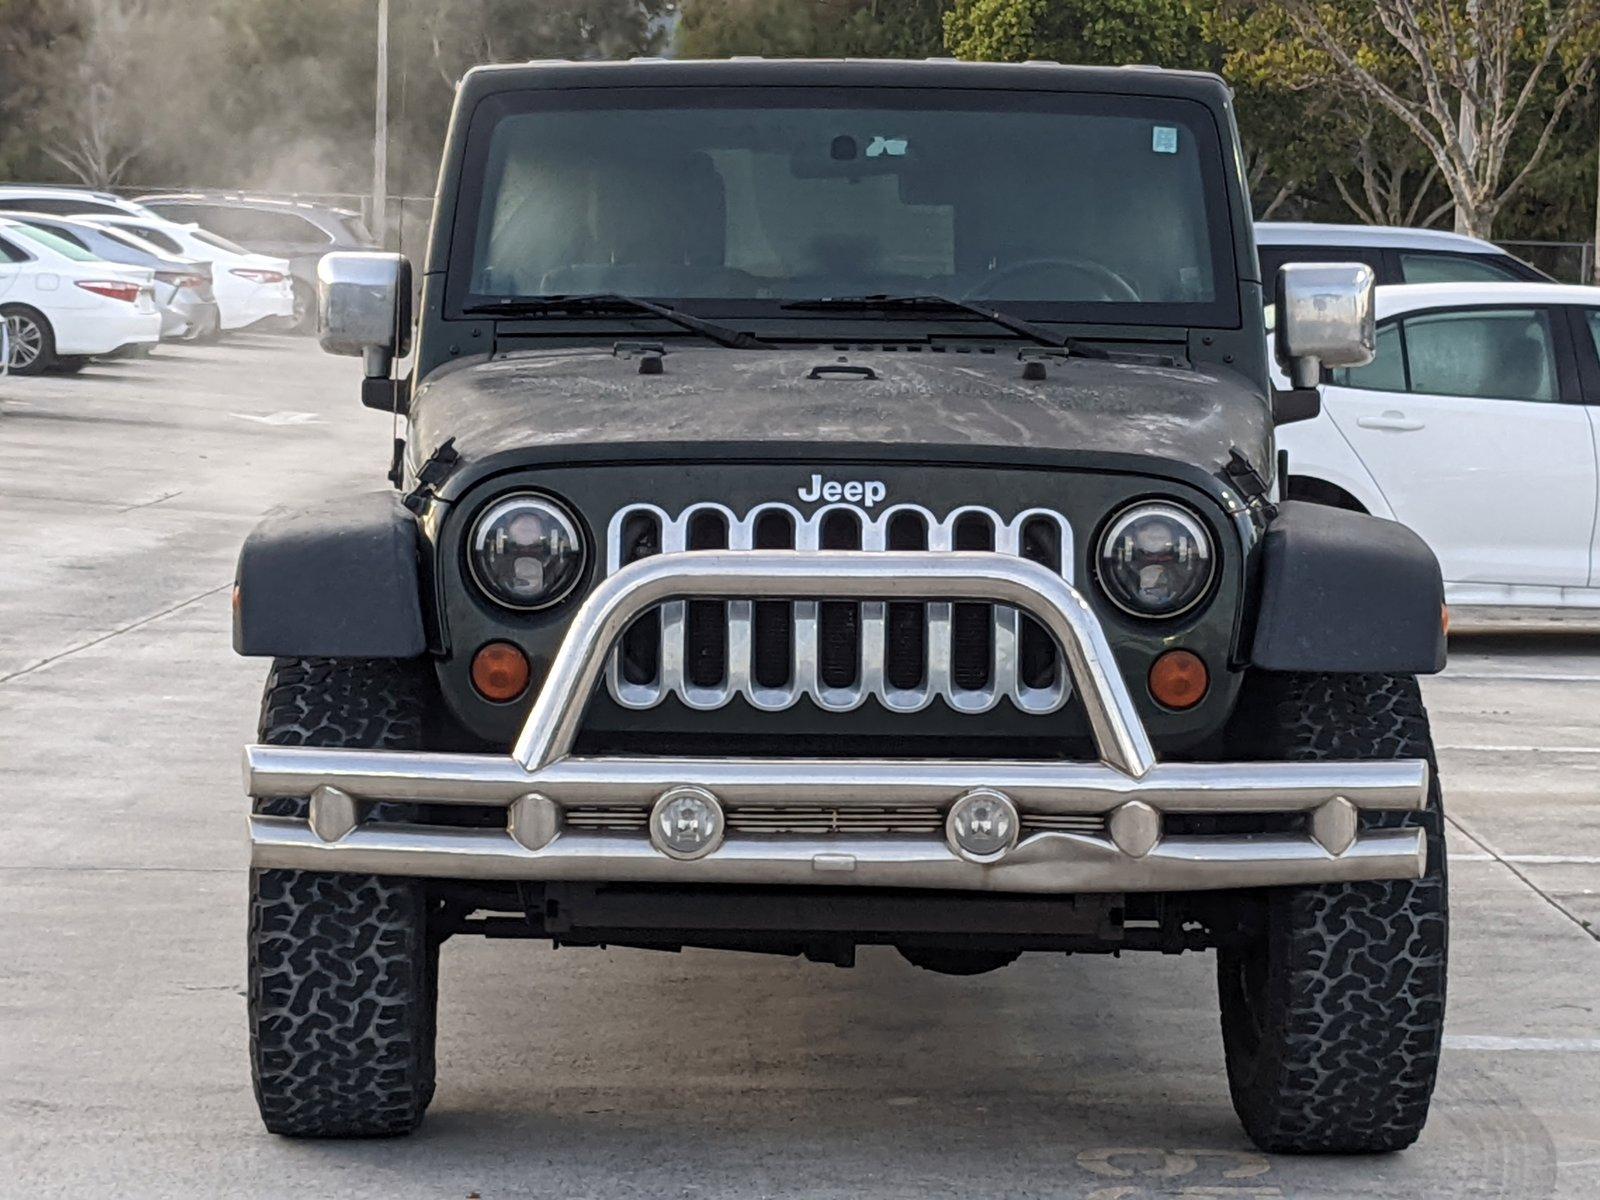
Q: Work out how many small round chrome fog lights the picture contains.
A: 2